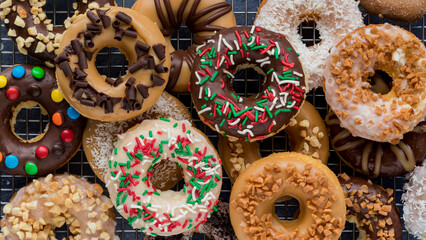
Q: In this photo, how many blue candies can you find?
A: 3